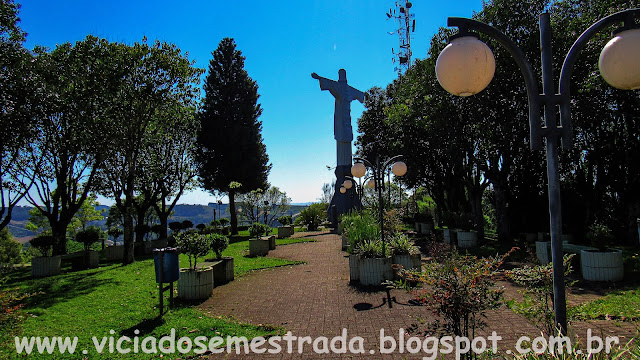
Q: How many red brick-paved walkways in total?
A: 1